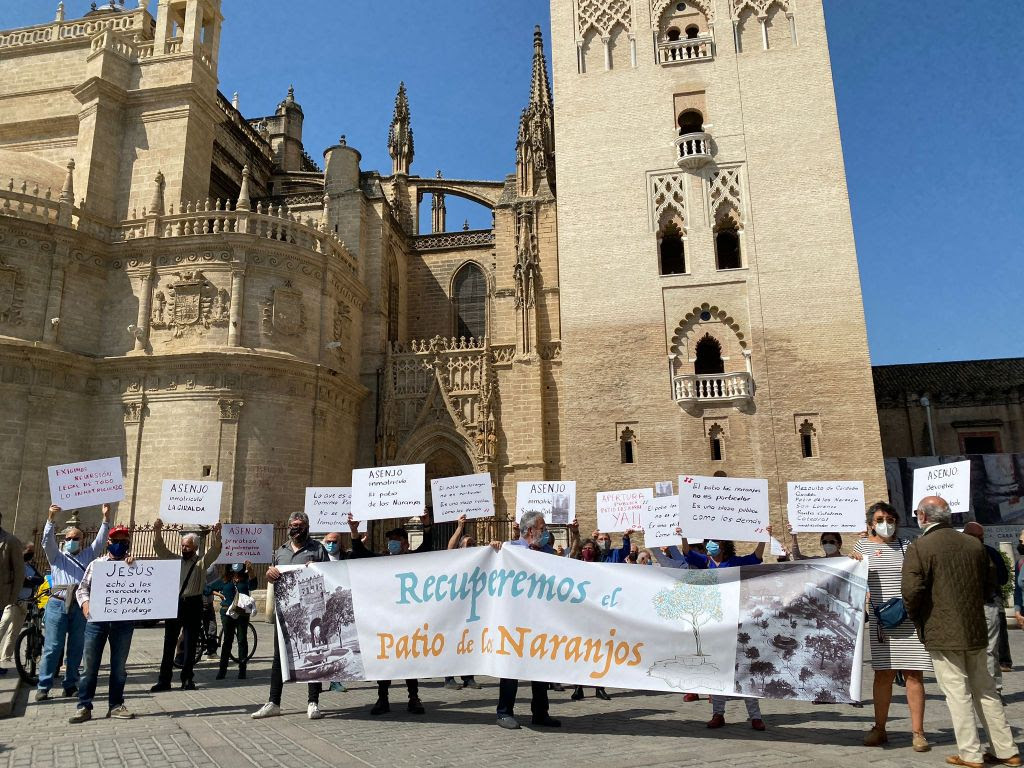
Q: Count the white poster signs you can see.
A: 13